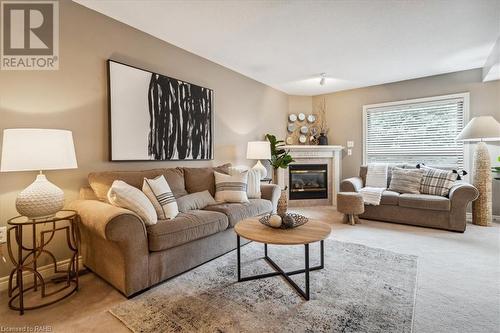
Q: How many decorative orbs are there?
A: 2